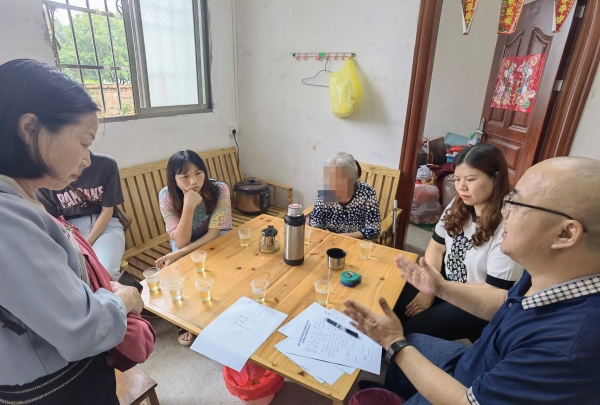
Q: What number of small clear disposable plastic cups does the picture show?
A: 9